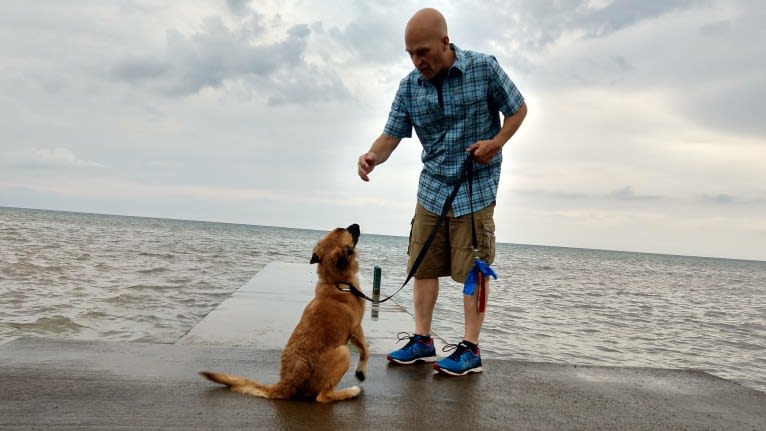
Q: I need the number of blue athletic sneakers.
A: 2